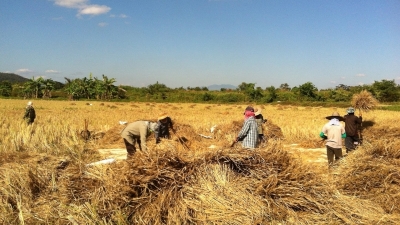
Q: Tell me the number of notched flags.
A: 0